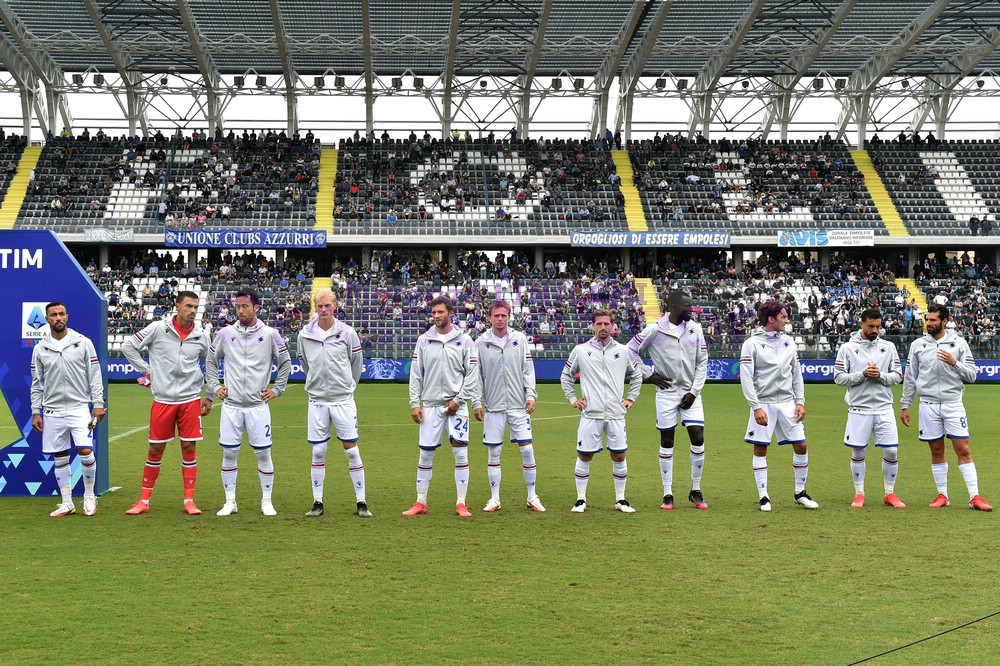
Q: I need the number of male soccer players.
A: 11